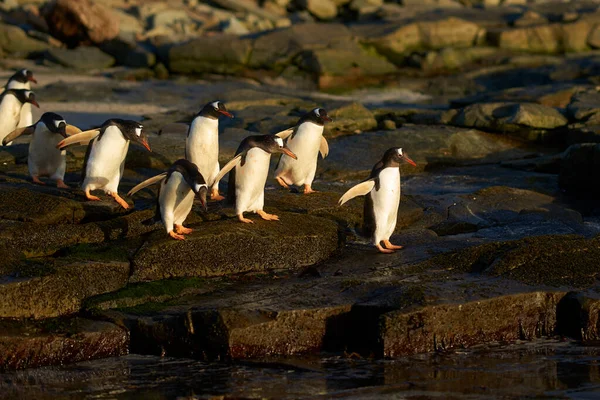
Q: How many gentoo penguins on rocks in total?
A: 9